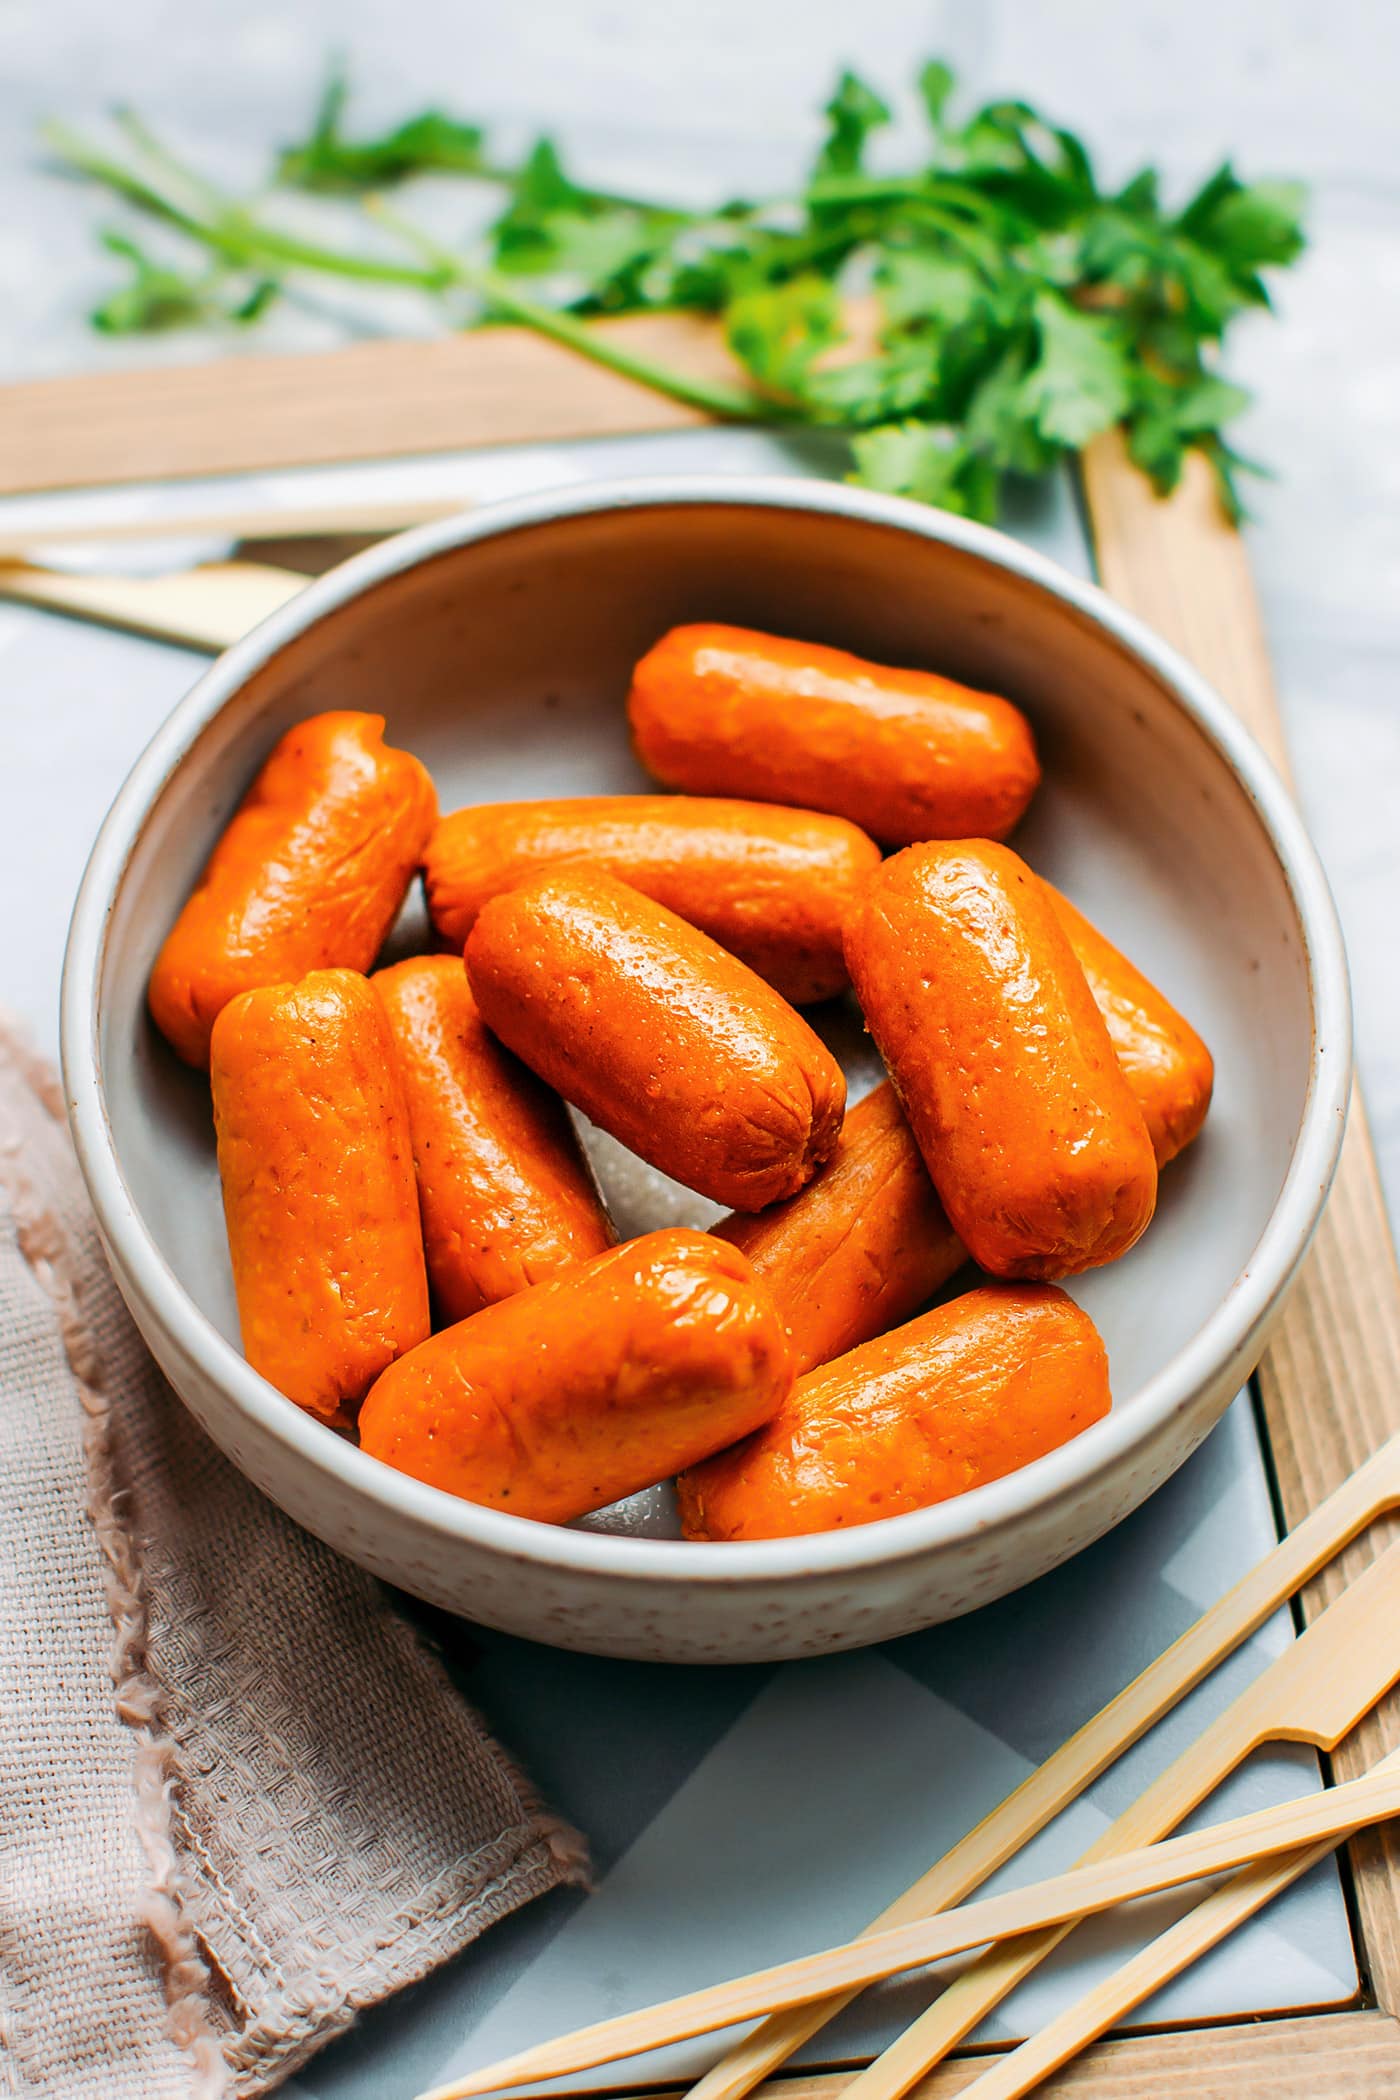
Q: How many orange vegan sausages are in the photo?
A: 11